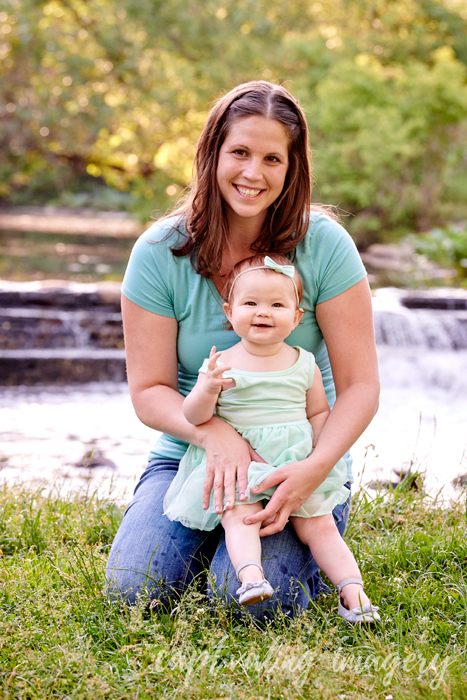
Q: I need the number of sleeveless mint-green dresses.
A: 1